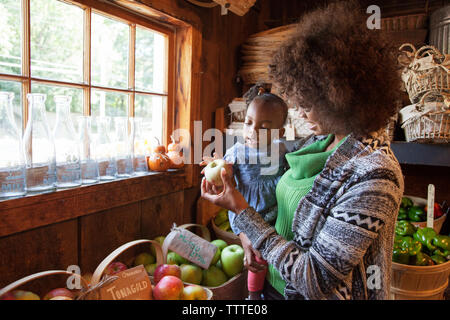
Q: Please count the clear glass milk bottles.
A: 7